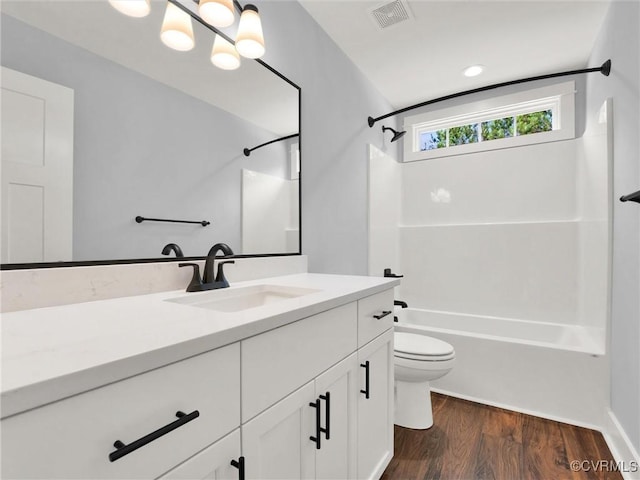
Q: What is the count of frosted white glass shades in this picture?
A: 5